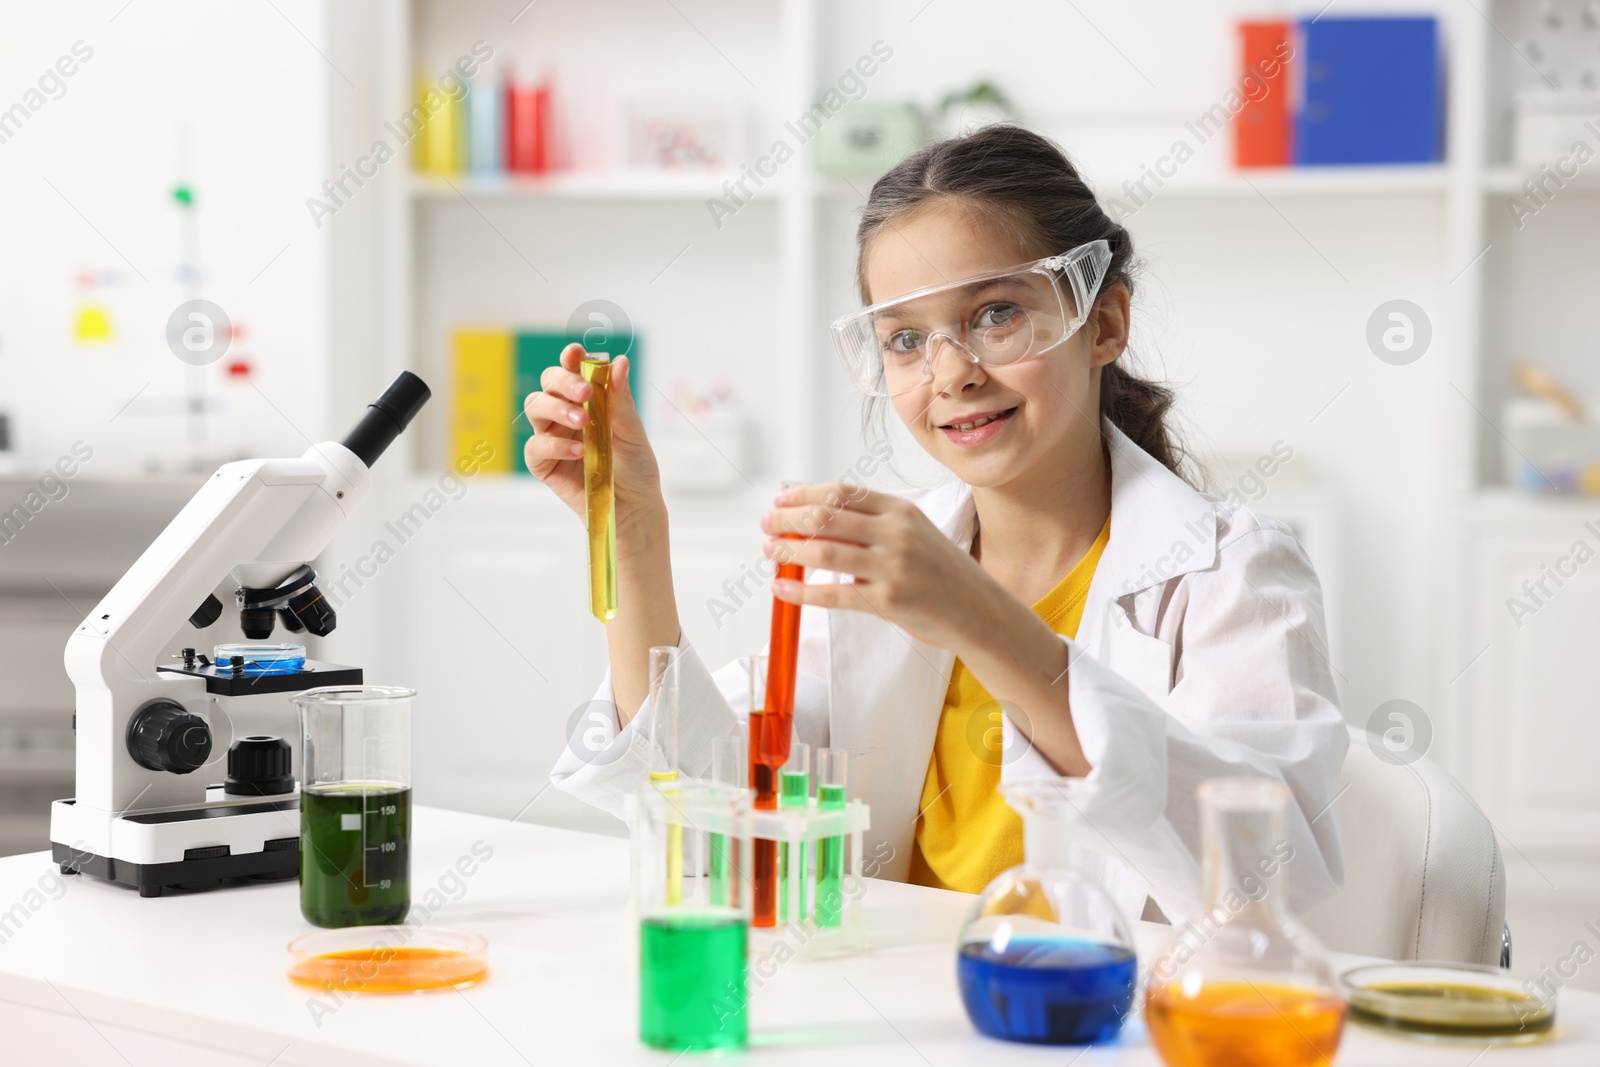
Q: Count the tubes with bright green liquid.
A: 3